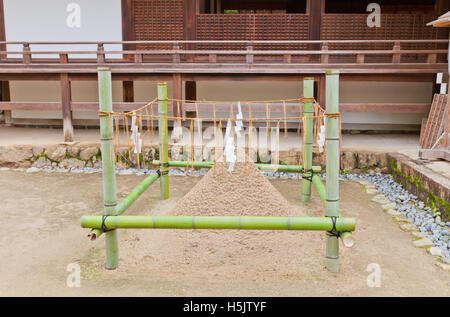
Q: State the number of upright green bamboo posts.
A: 4